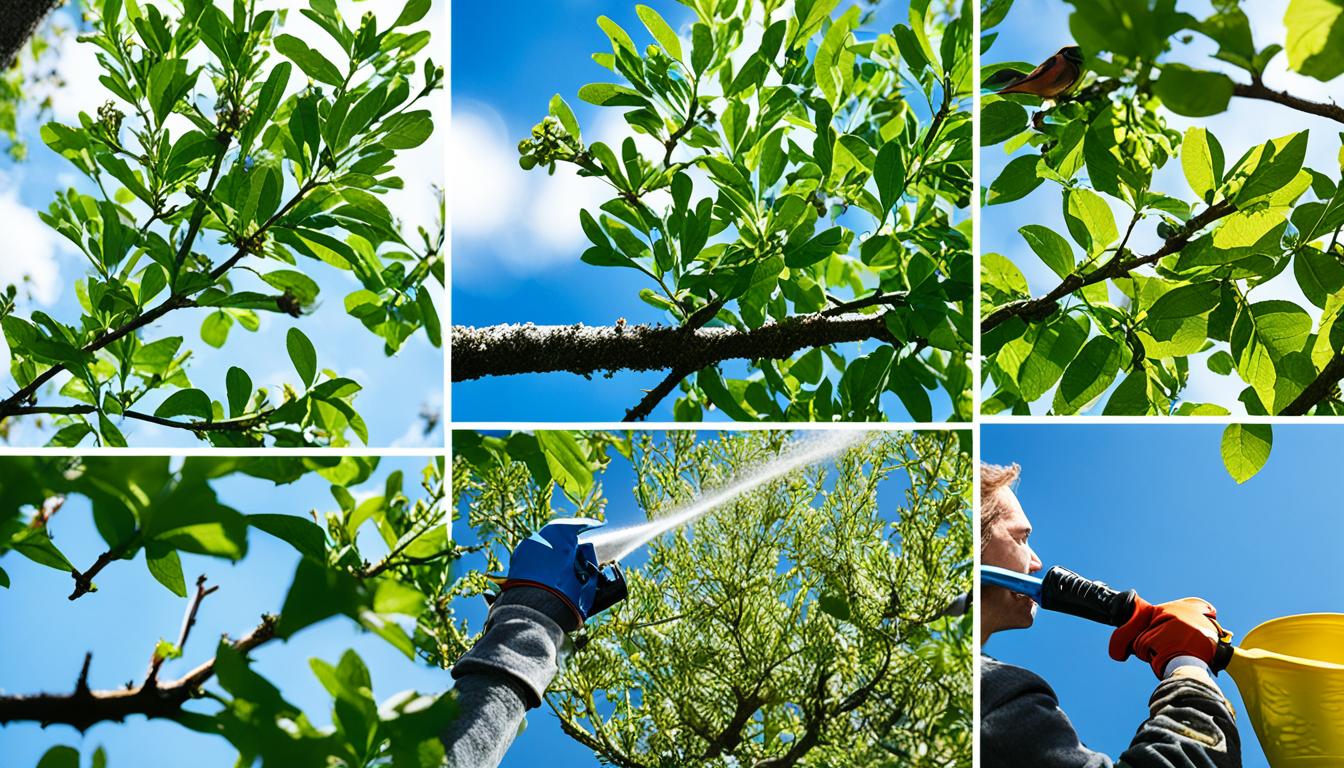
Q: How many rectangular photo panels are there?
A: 6